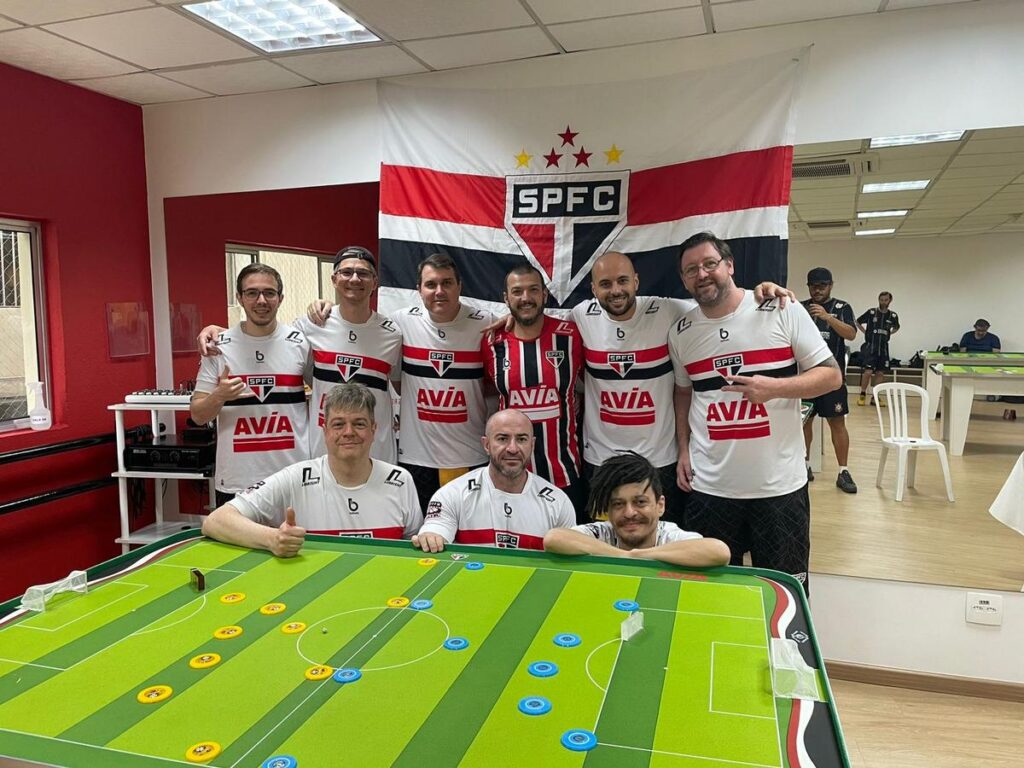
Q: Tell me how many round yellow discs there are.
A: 10